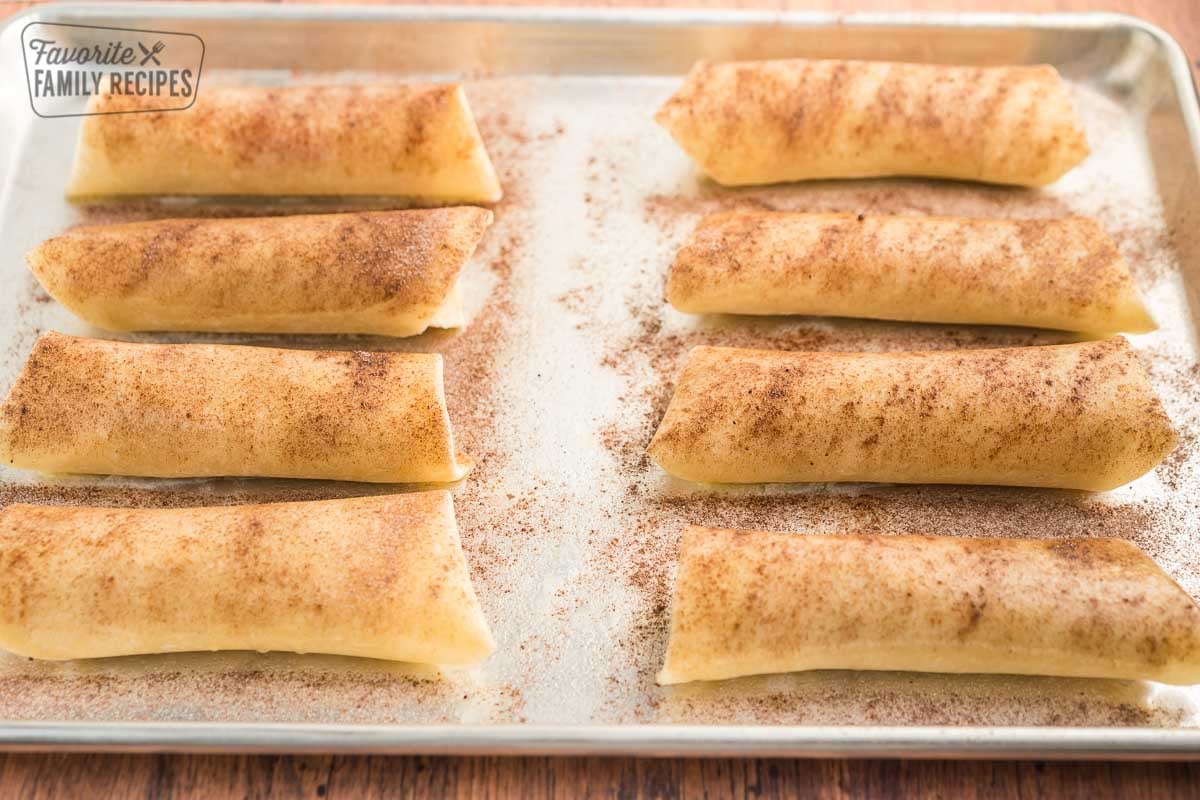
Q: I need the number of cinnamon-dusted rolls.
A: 8